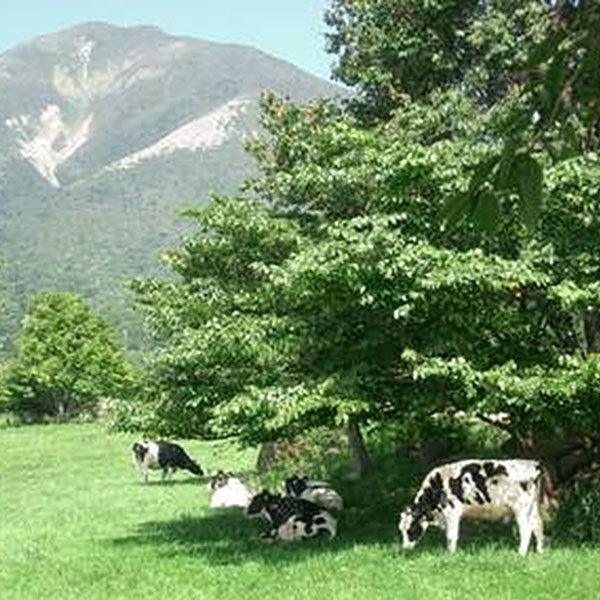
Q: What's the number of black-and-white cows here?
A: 5